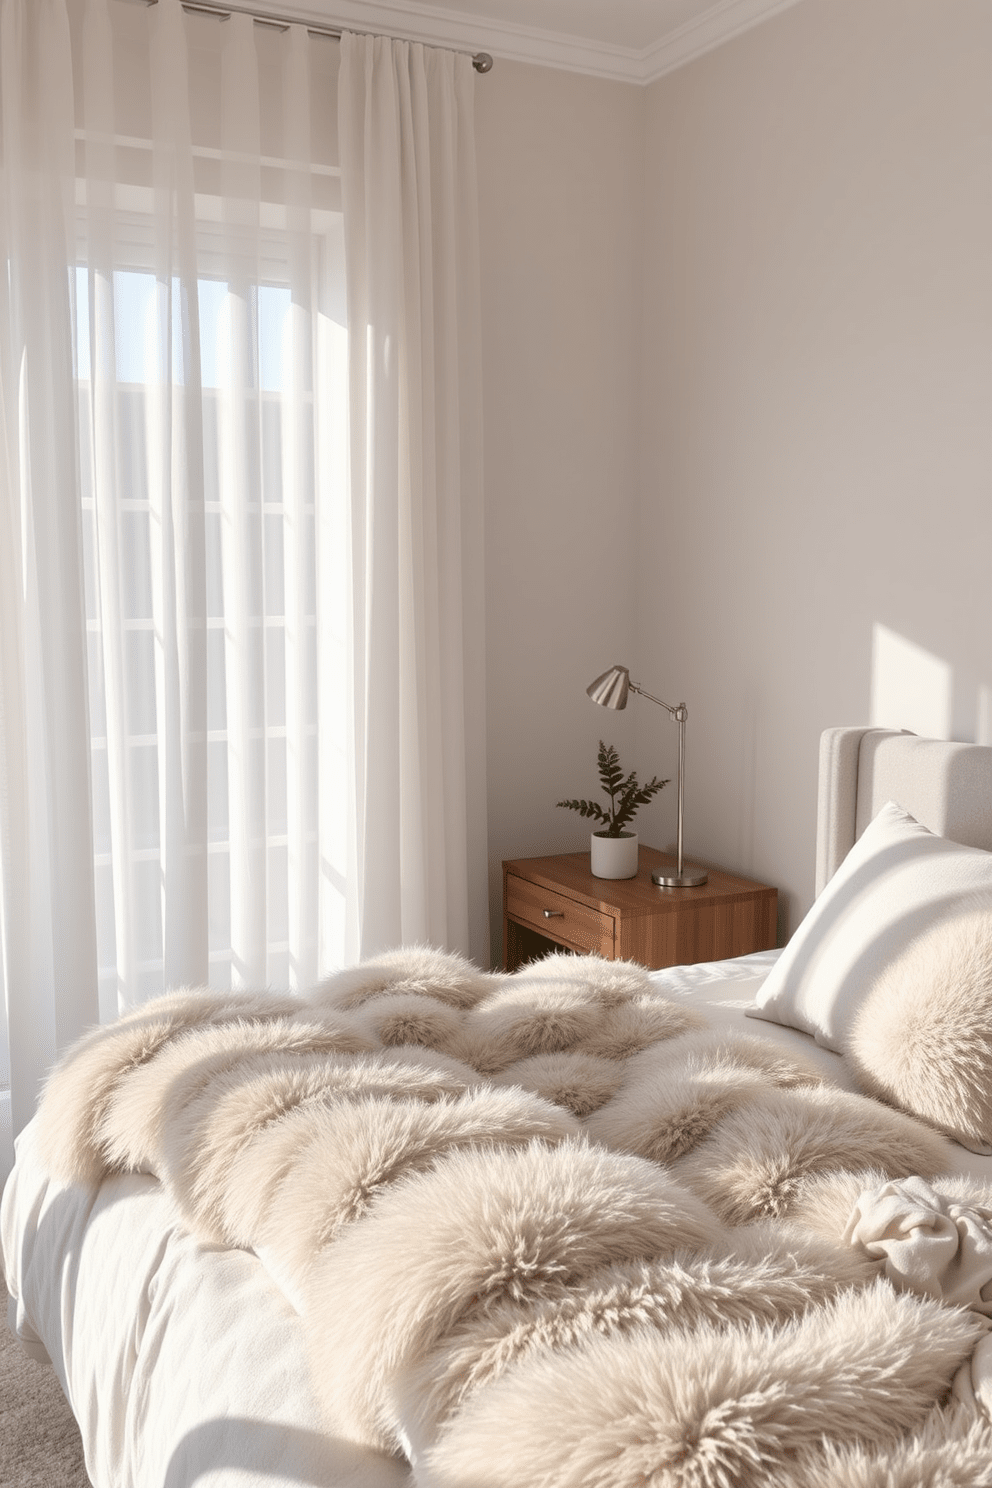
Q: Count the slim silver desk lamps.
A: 1